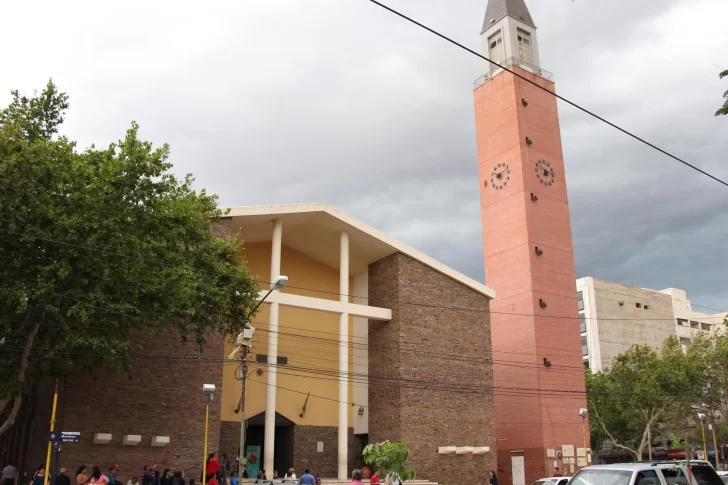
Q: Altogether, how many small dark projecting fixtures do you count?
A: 6